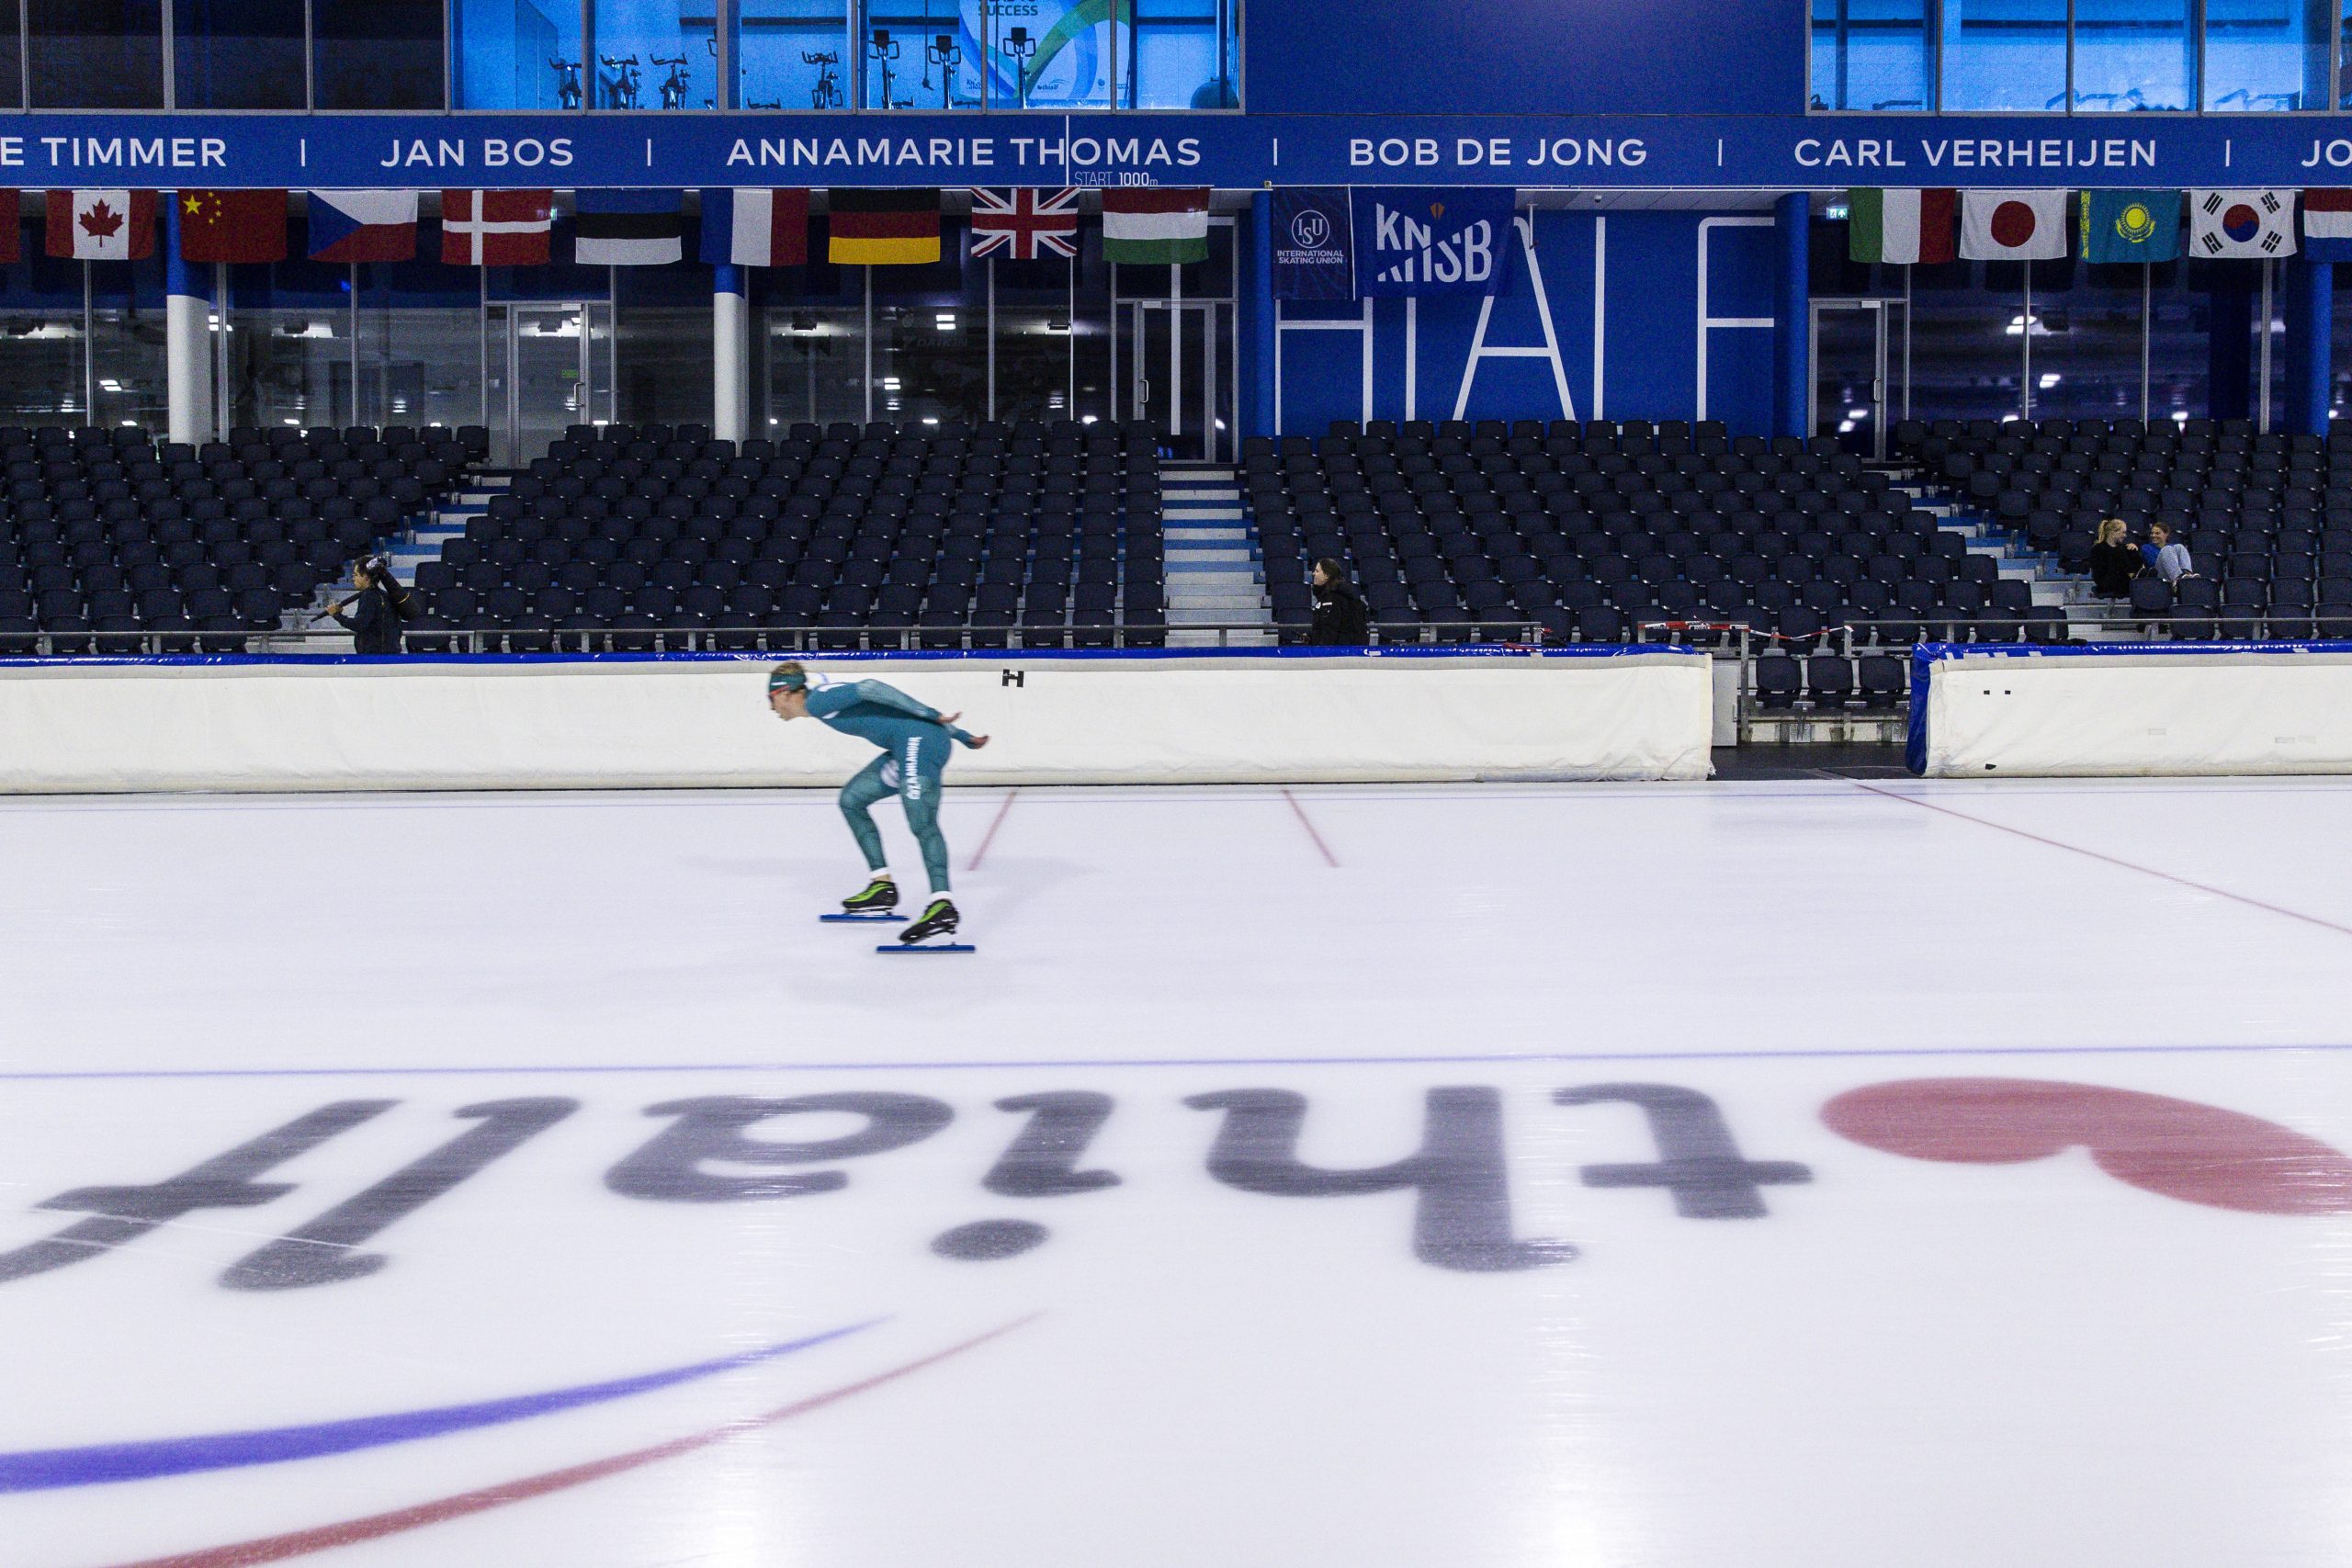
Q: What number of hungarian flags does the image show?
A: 1